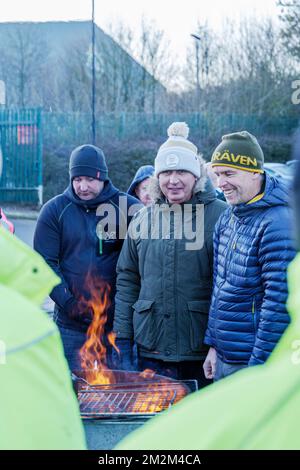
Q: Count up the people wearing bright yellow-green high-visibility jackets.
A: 2